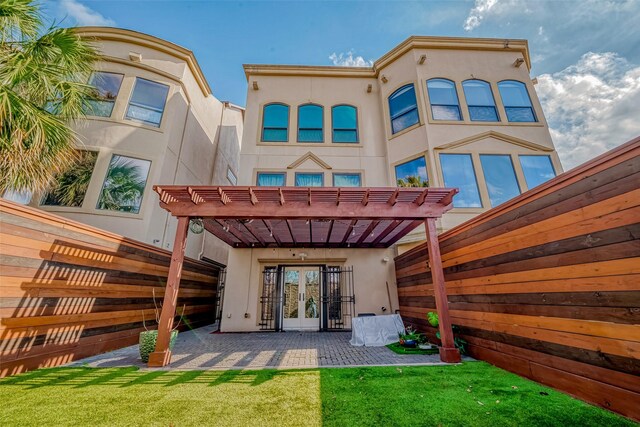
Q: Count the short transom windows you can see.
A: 3